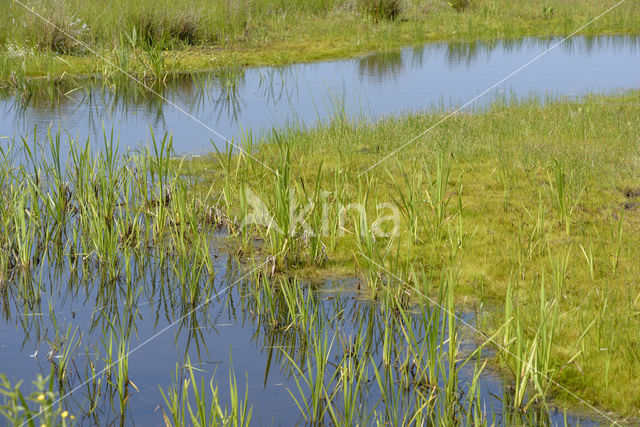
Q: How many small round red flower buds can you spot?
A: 0